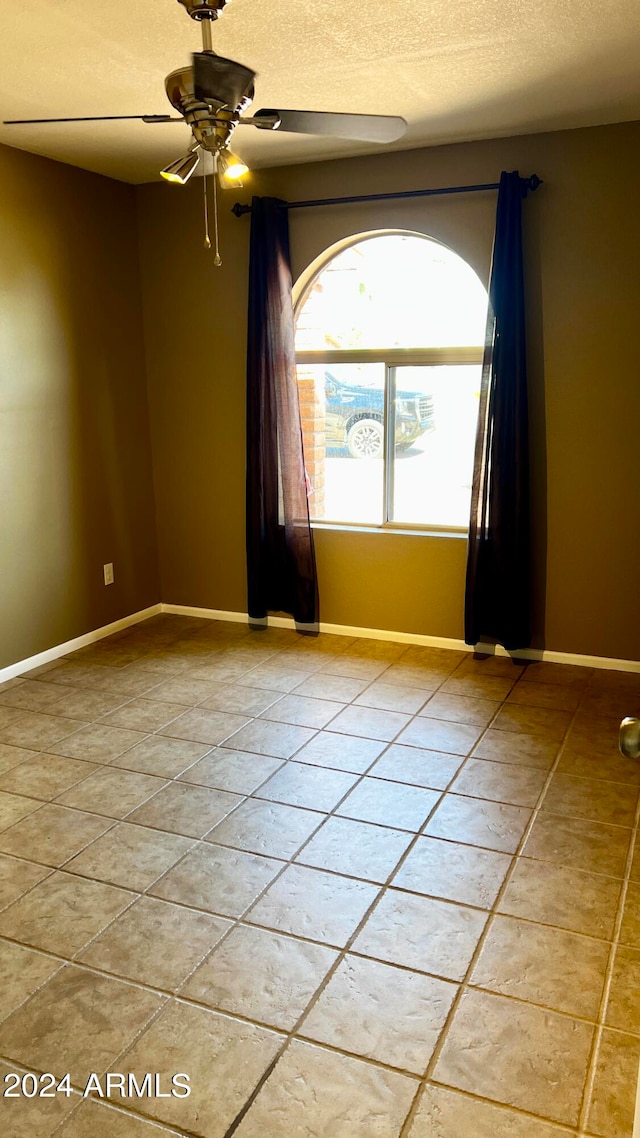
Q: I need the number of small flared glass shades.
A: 3